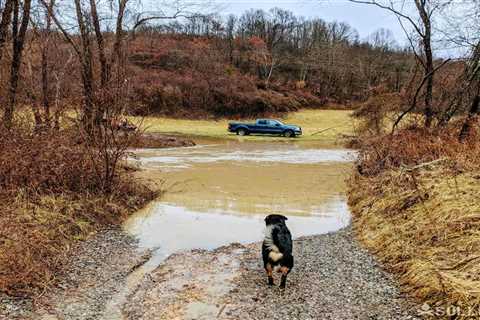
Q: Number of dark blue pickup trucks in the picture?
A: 1